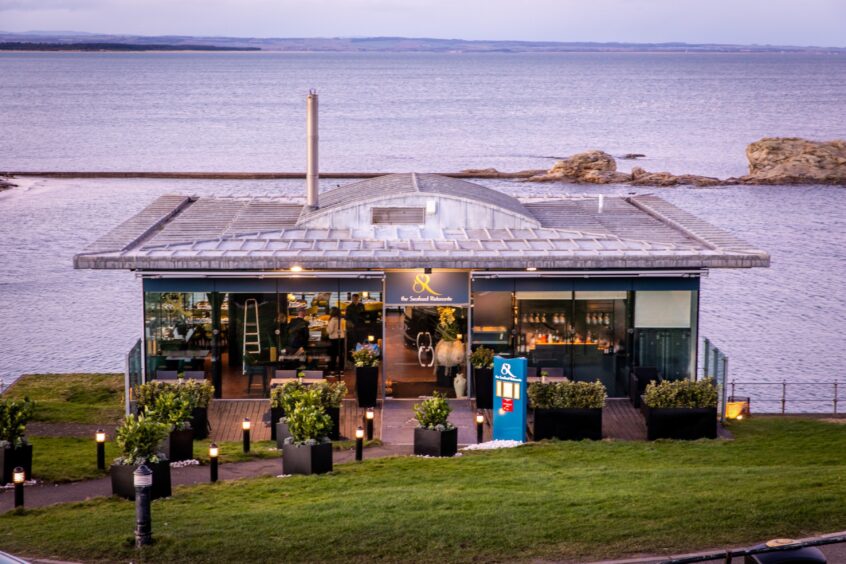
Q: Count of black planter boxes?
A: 12